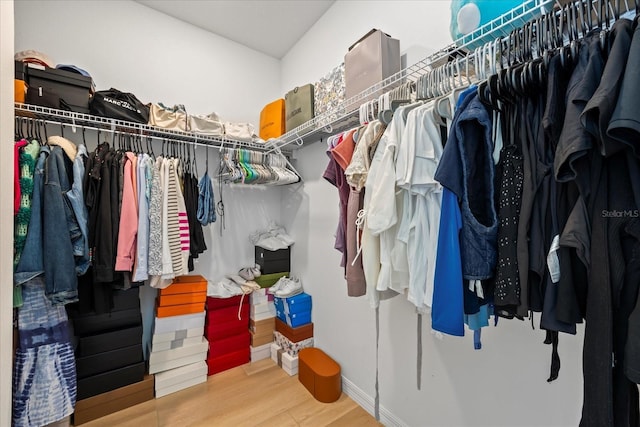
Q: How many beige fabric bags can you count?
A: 3